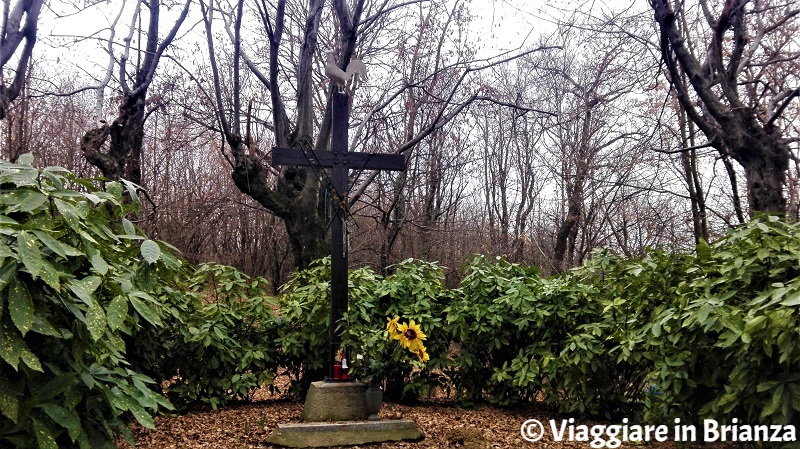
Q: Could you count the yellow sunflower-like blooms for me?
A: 3